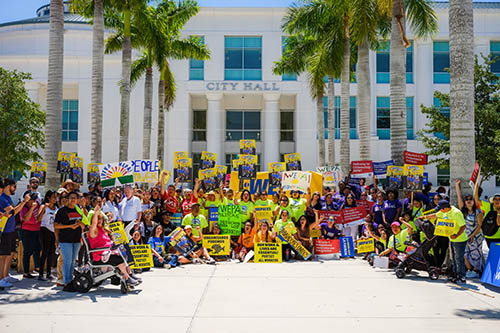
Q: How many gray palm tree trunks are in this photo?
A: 11